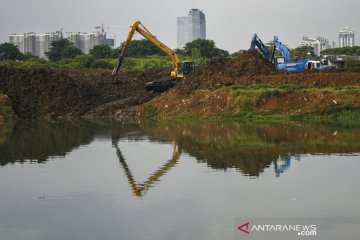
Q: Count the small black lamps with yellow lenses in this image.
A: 0